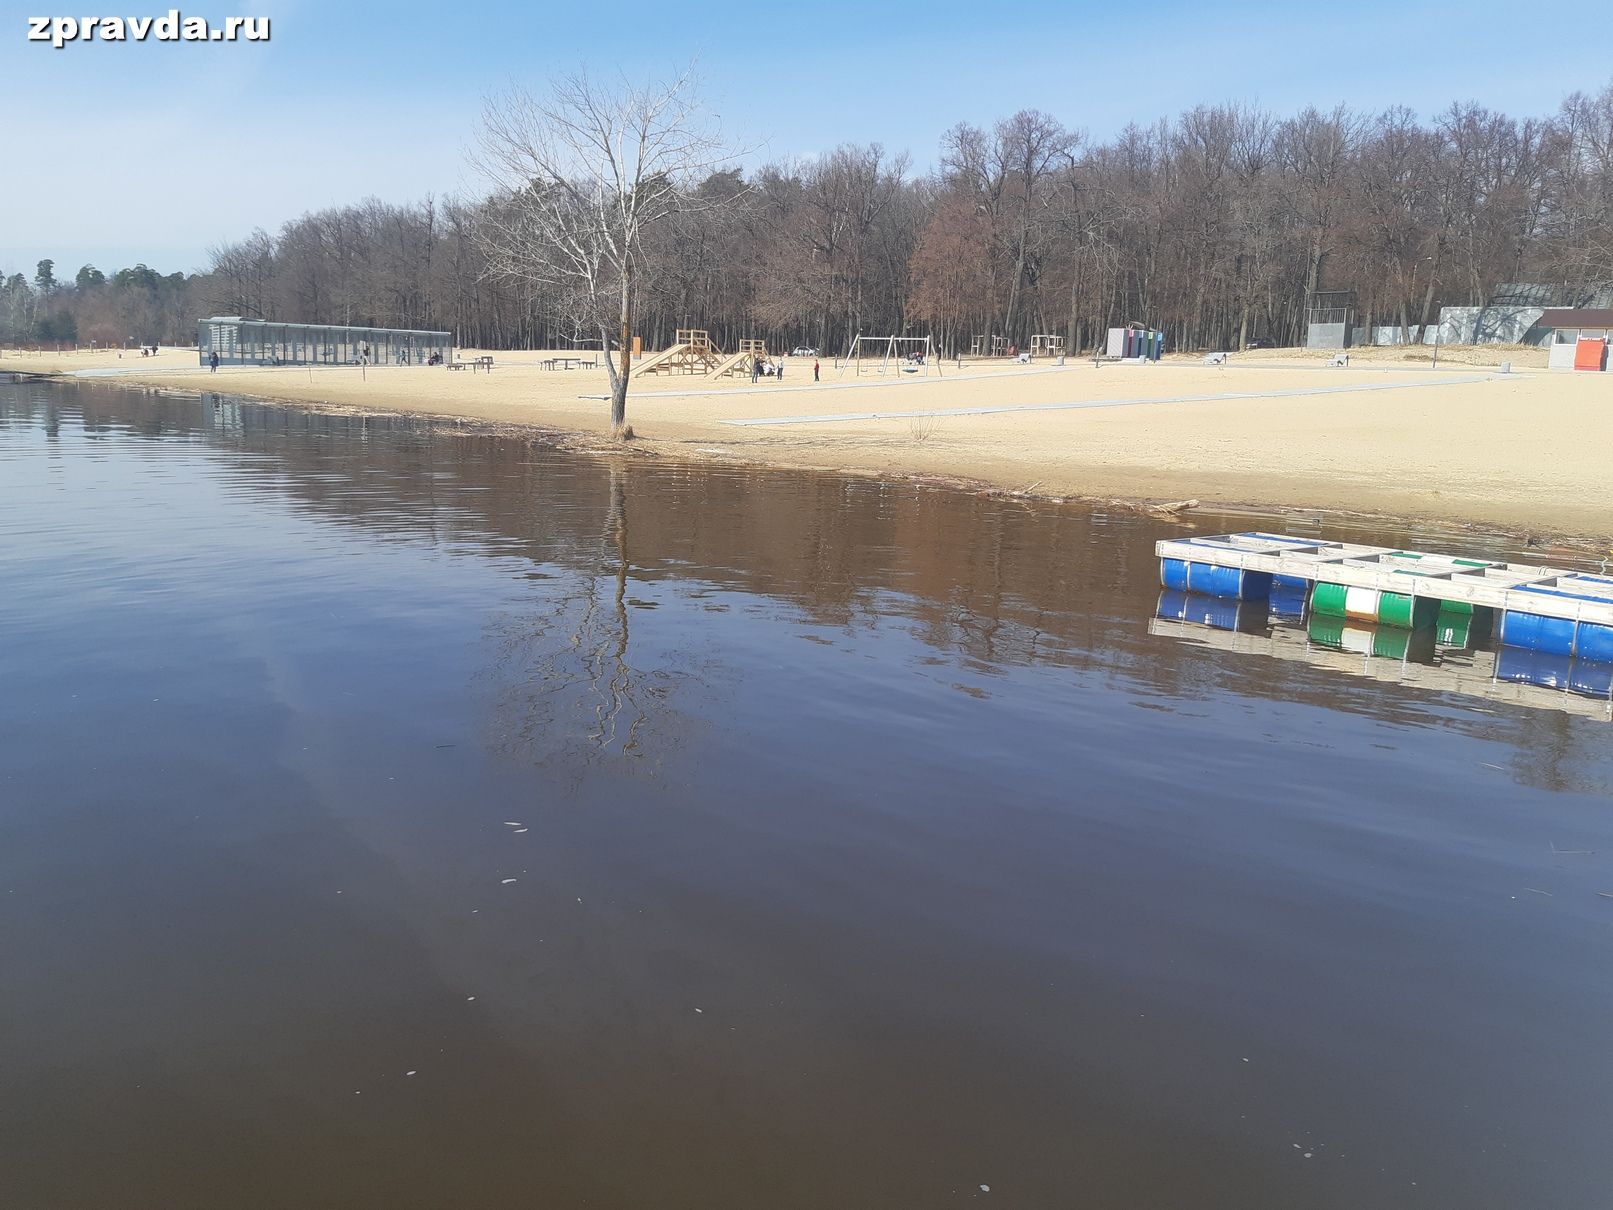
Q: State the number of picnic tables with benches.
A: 2